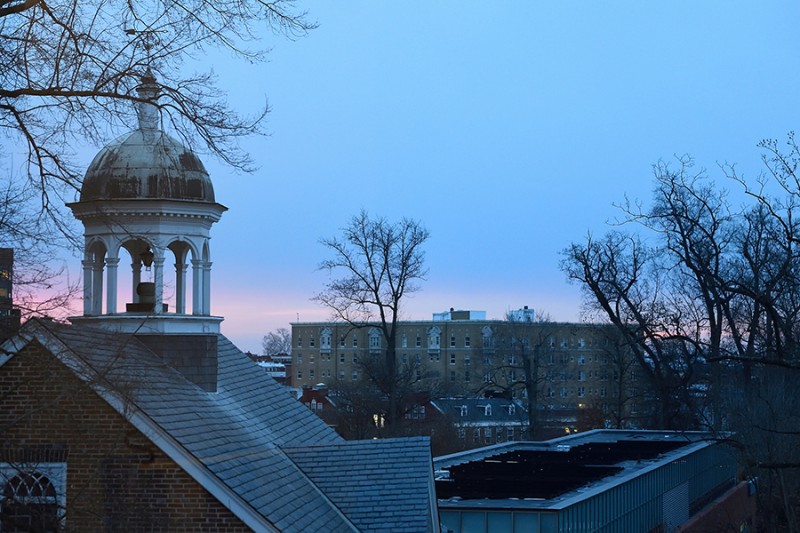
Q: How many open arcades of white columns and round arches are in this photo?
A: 1